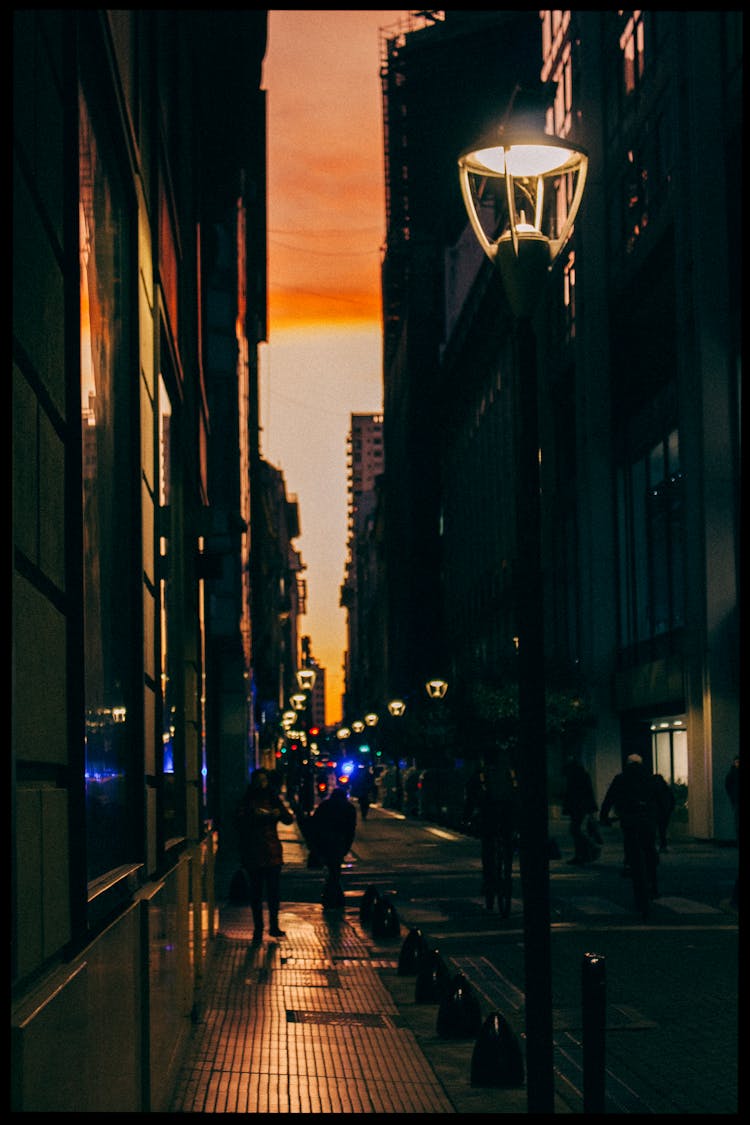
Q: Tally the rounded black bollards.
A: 6